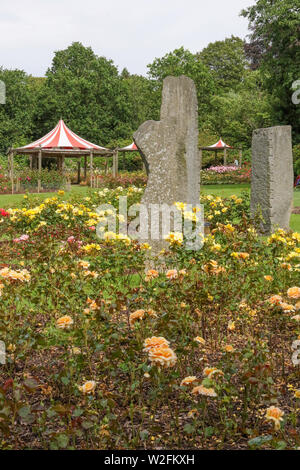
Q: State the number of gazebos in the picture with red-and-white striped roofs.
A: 3